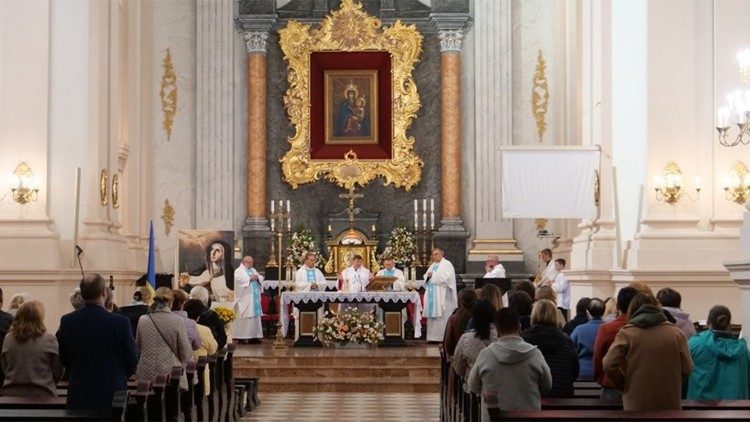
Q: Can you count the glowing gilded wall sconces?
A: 3